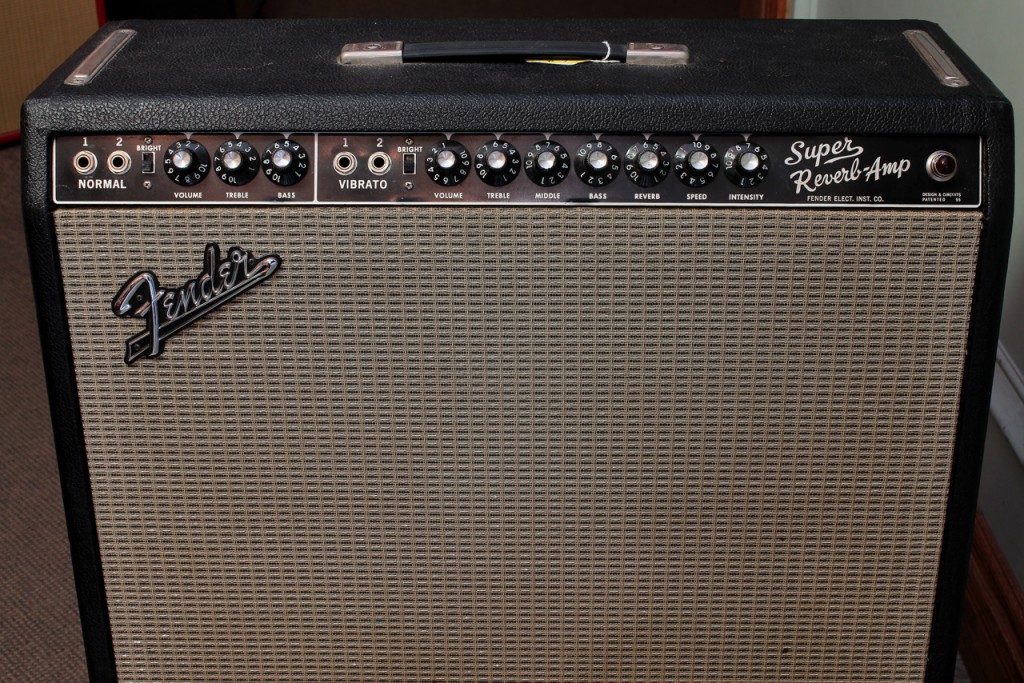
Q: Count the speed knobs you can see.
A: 1